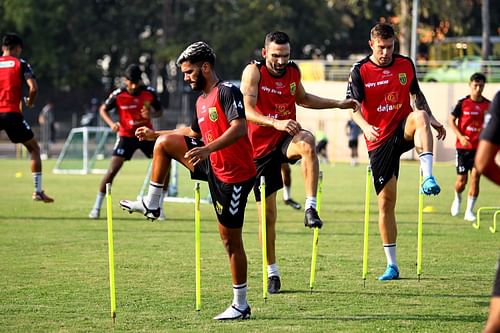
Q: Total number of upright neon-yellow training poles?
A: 6